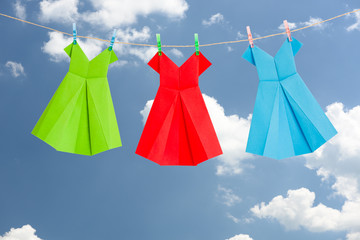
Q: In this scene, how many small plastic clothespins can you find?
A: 6